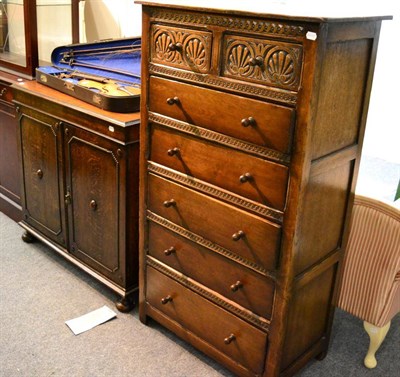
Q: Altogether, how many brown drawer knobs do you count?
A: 12